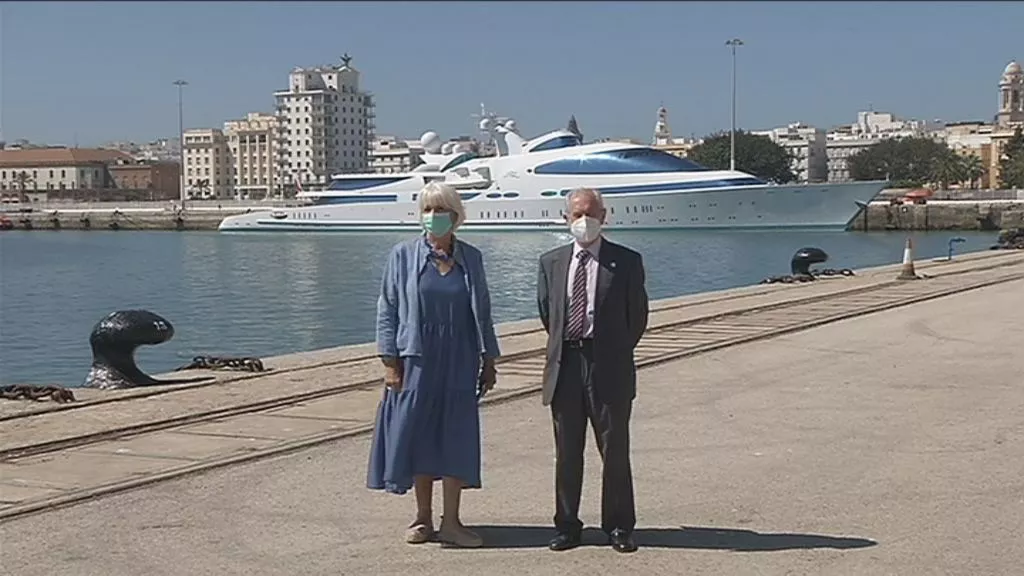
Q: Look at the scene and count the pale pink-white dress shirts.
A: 1